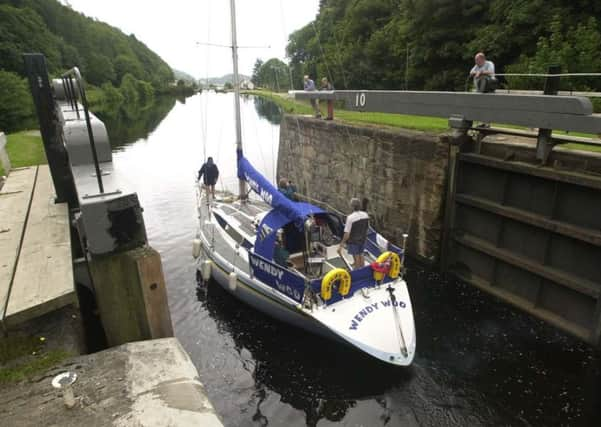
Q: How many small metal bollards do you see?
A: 1